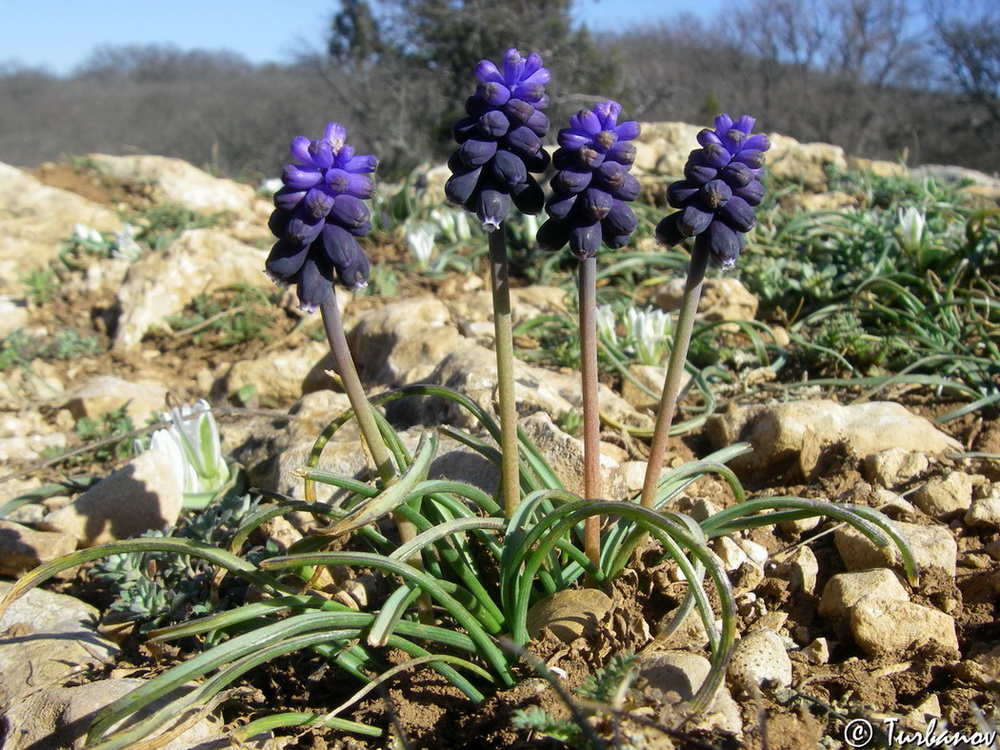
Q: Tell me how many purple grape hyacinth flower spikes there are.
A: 4